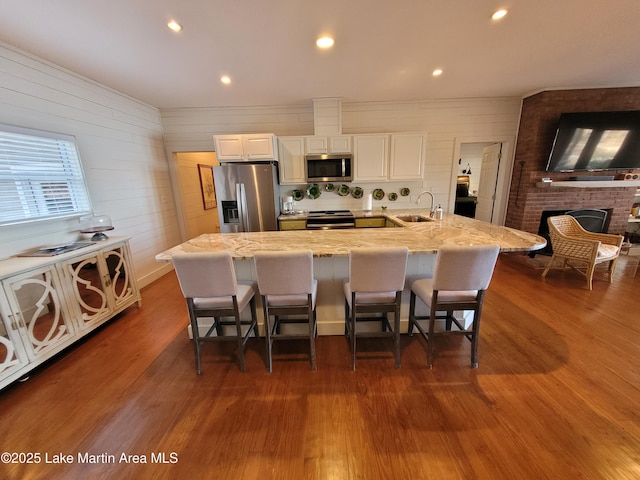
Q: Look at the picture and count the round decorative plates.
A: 8